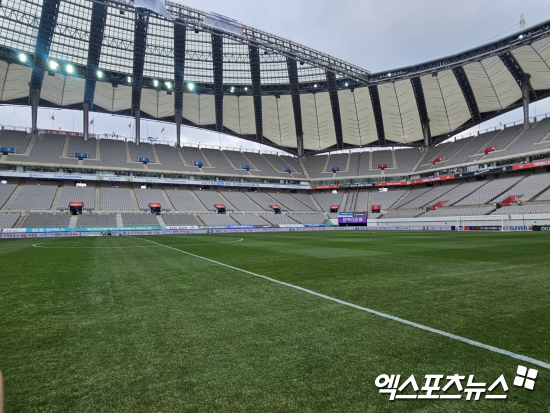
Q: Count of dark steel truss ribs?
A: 12